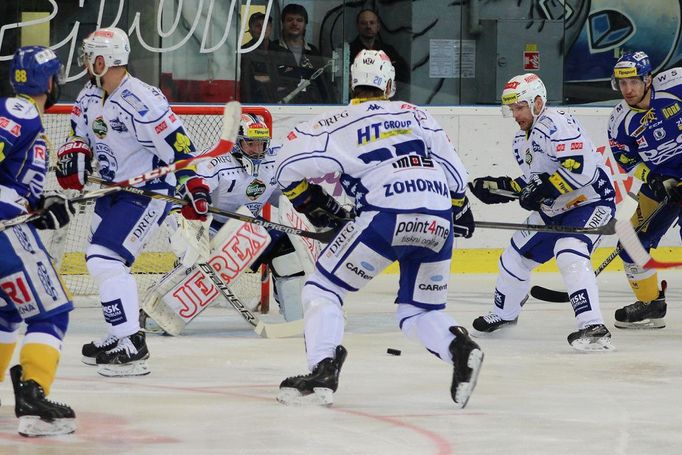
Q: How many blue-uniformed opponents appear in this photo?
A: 2